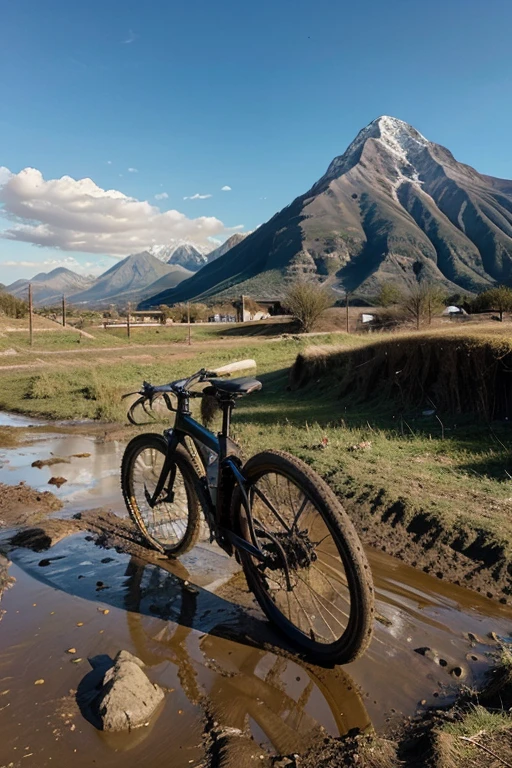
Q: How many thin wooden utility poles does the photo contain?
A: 5